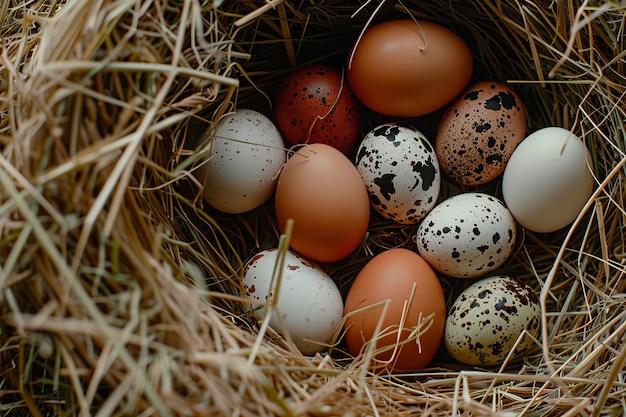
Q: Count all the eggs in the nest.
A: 11